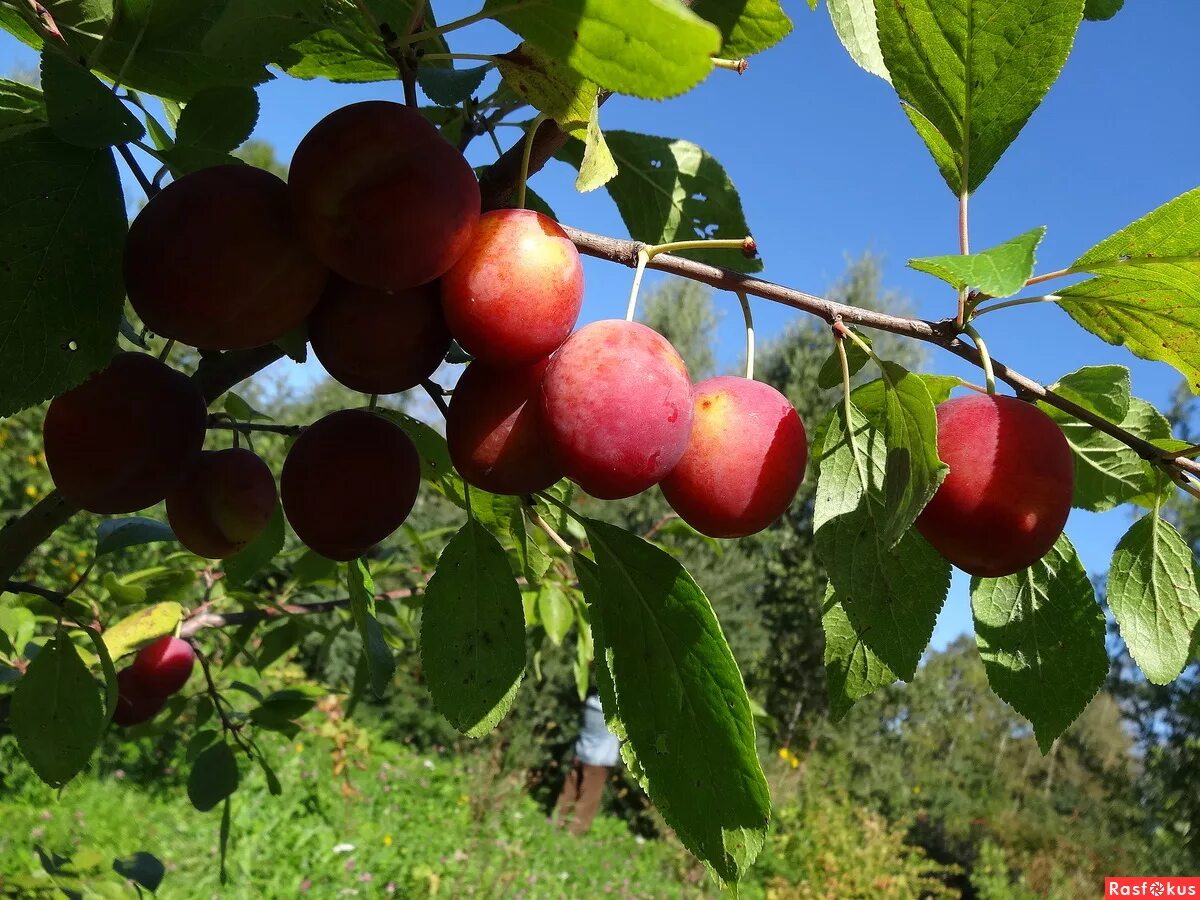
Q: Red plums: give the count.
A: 13